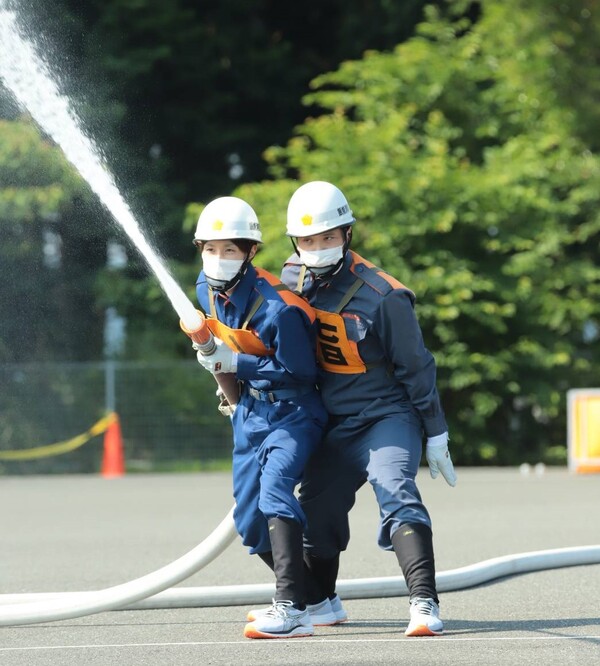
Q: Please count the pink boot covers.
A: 0